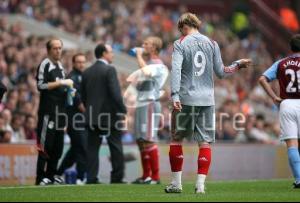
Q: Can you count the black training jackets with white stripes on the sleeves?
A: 1